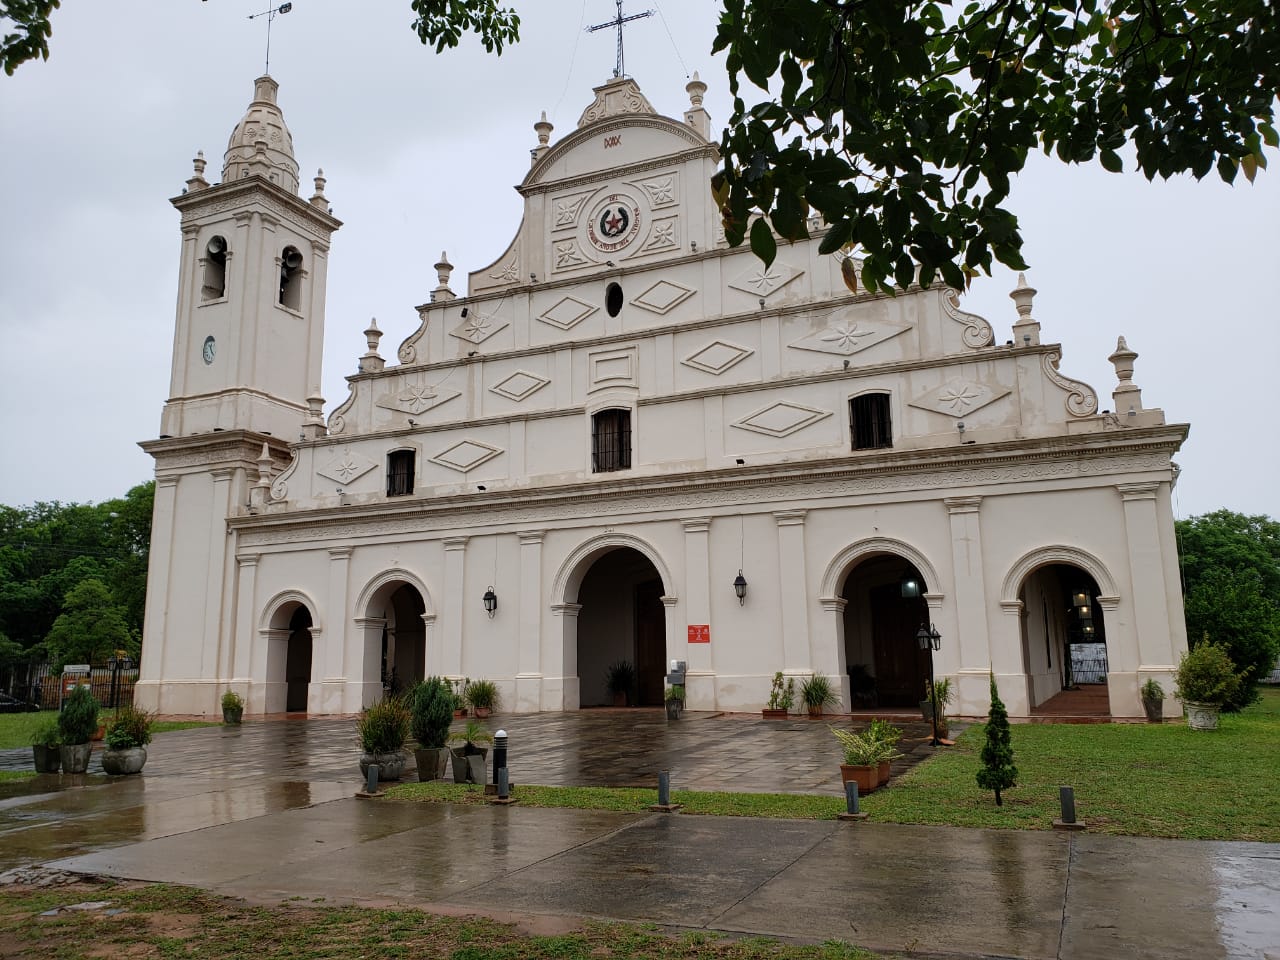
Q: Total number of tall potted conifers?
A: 2